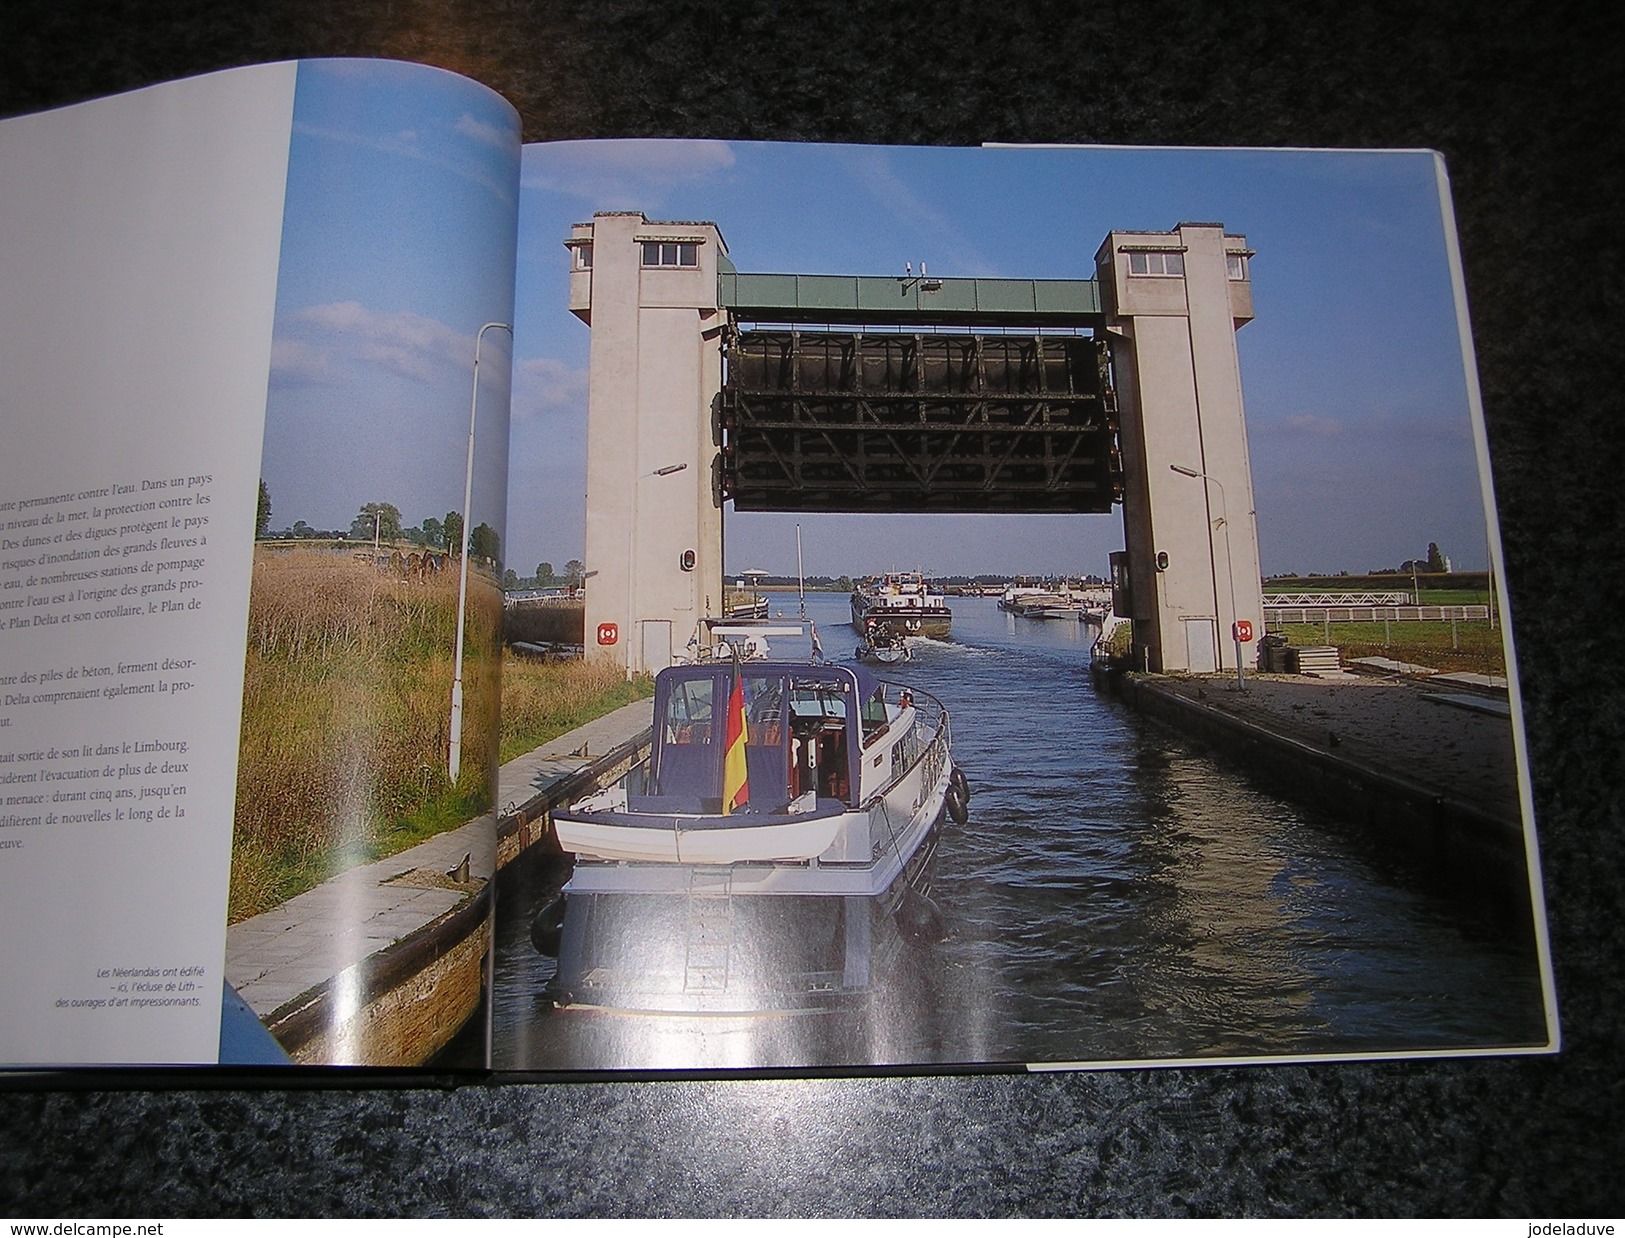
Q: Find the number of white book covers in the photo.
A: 1